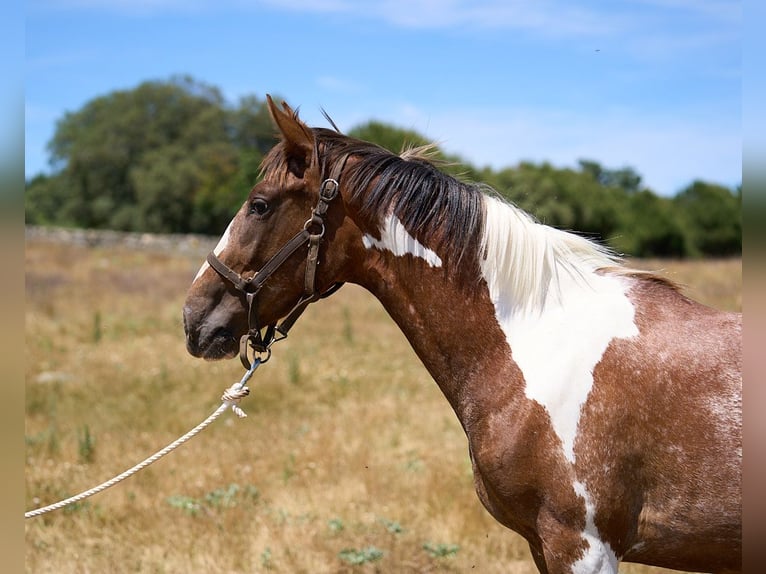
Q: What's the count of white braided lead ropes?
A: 1